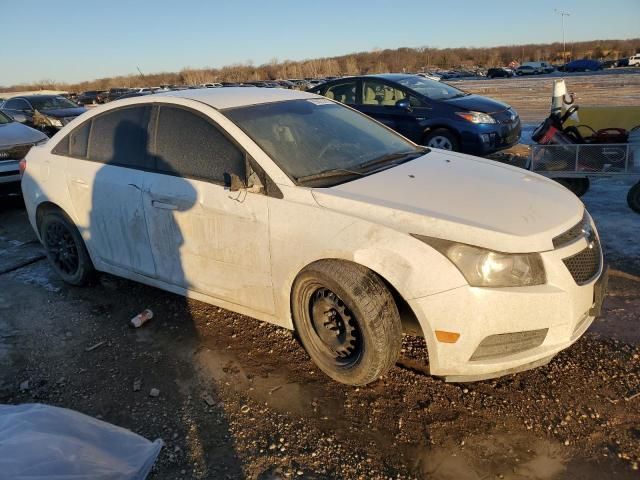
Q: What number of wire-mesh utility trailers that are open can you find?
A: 1